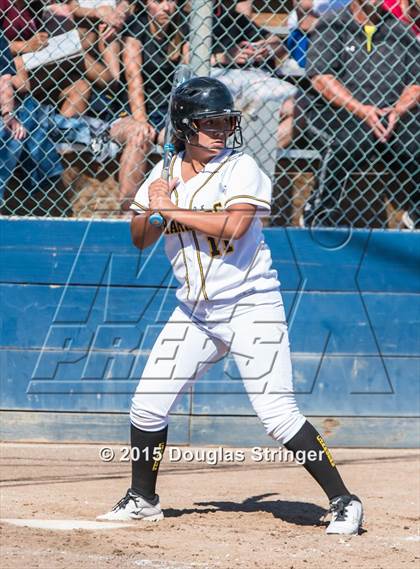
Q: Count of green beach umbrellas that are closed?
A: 0